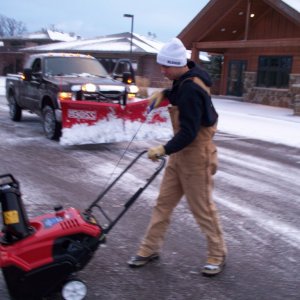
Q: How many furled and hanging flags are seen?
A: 0